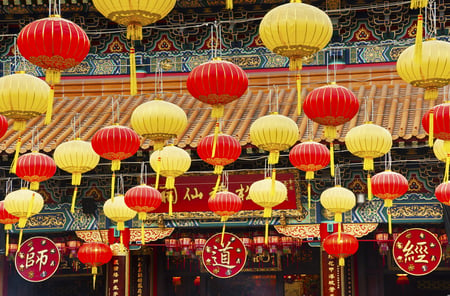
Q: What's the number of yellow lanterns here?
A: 14